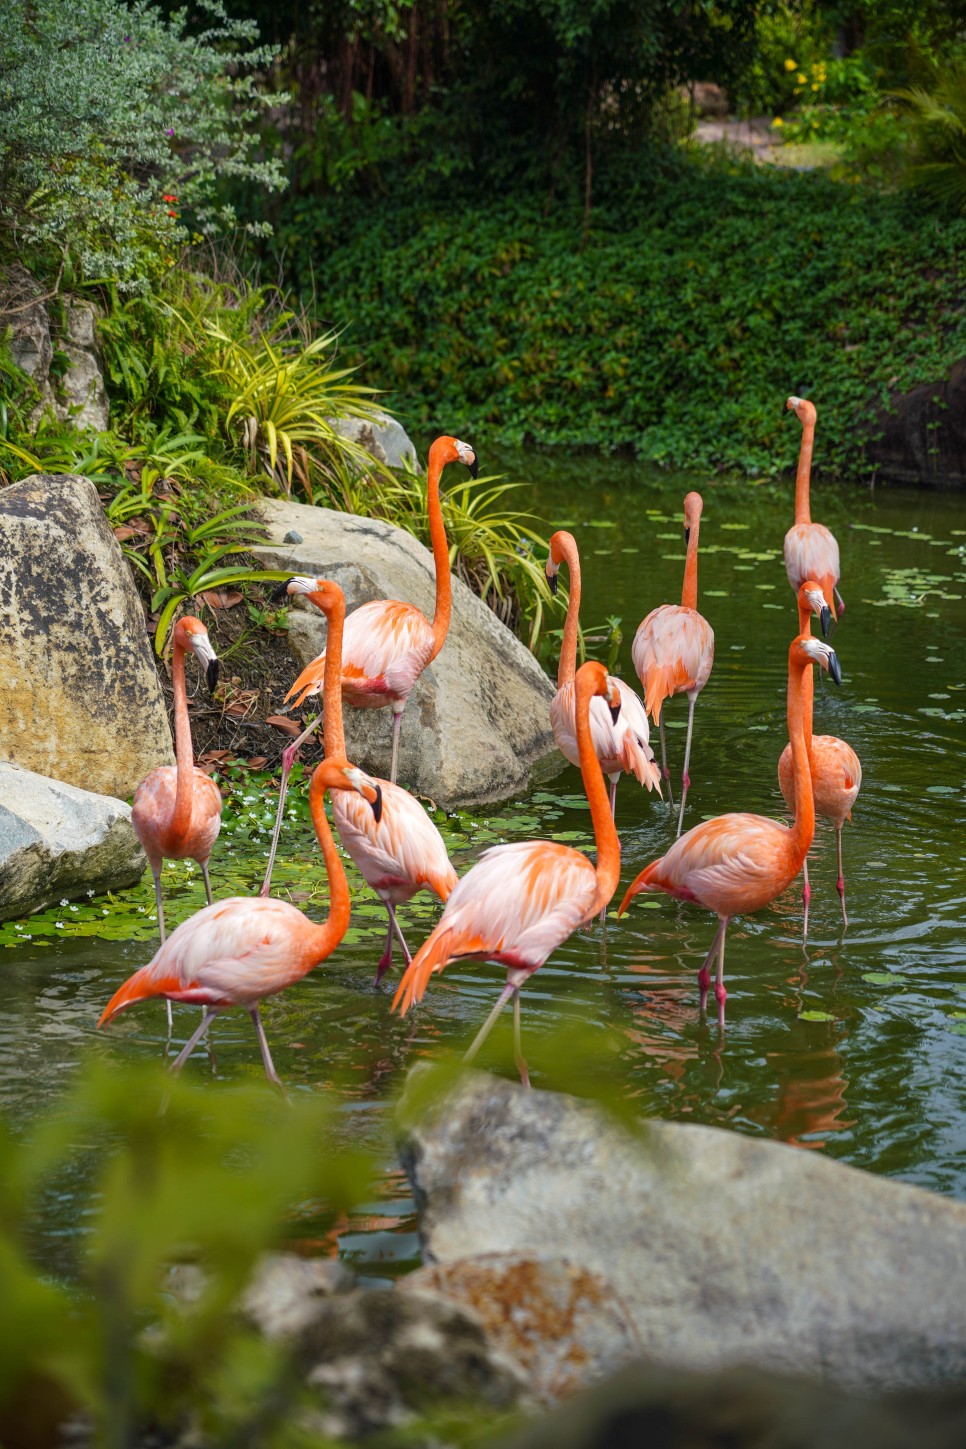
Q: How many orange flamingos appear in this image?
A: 10